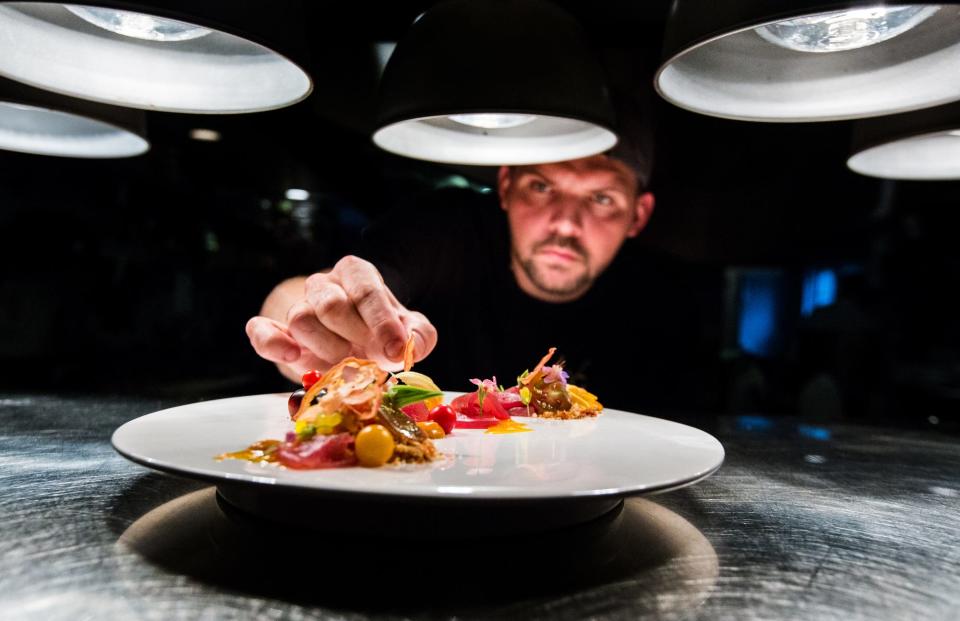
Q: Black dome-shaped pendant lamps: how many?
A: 5